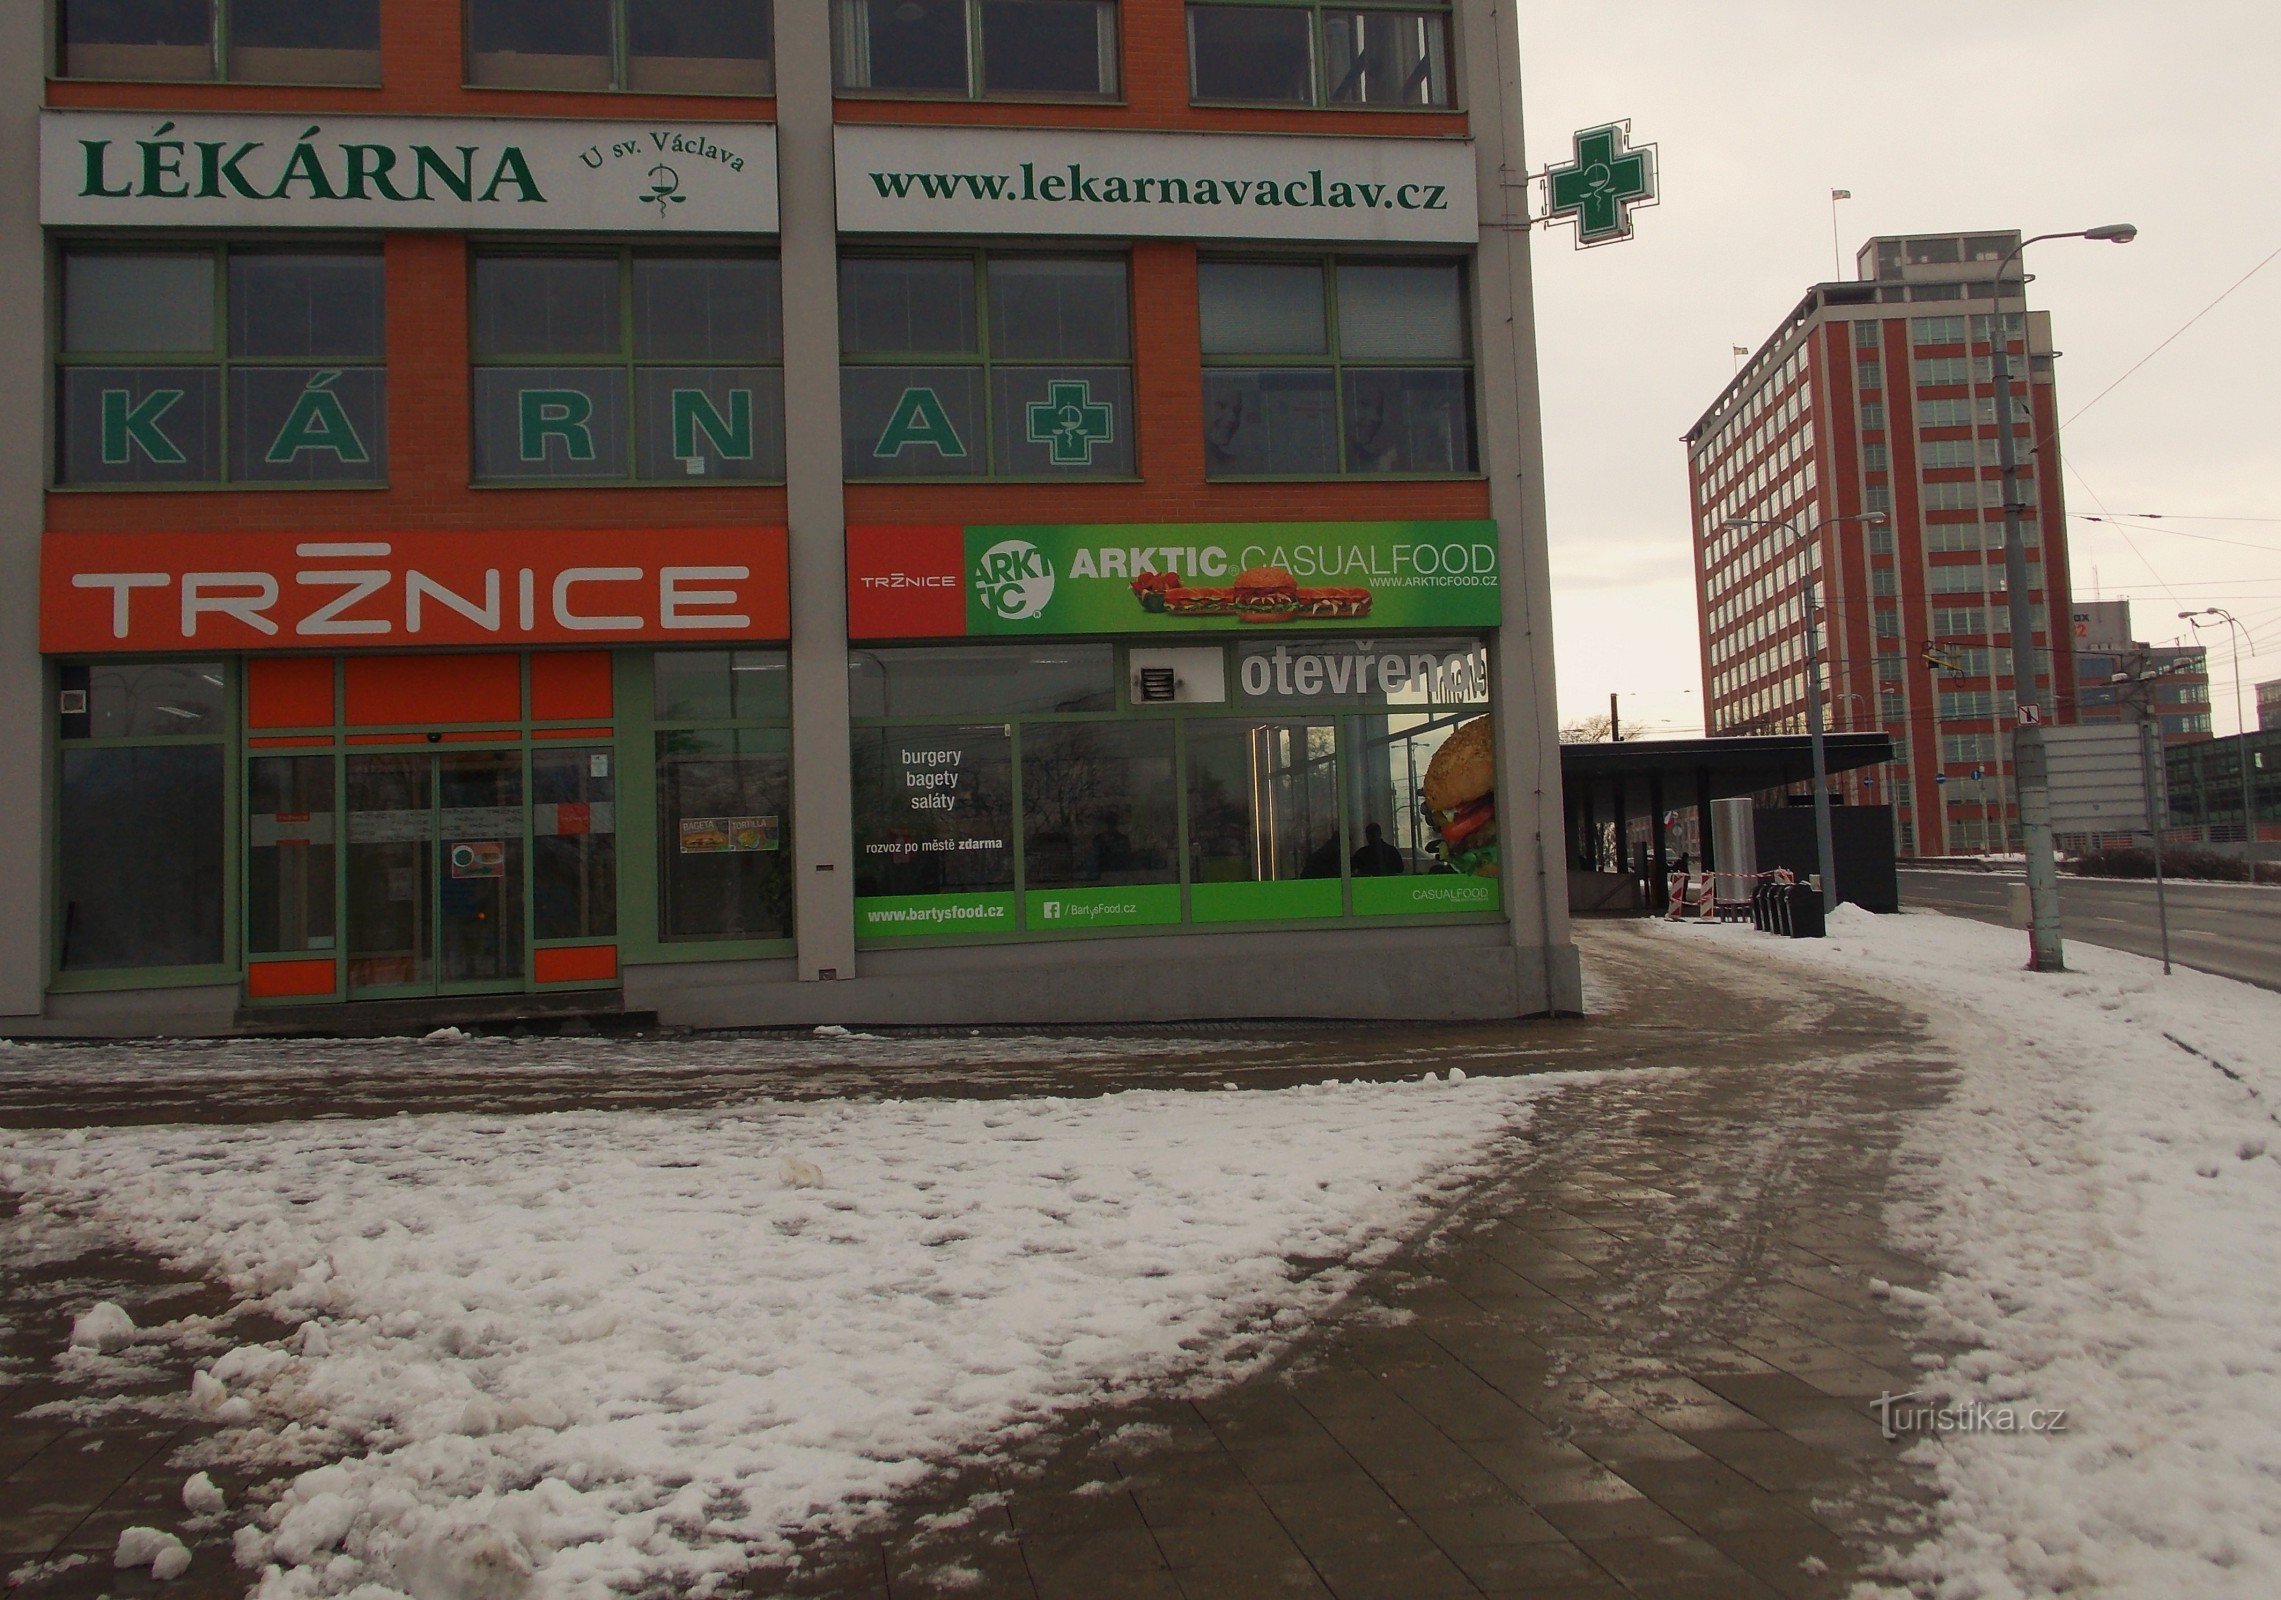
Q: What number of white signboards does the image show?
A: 2